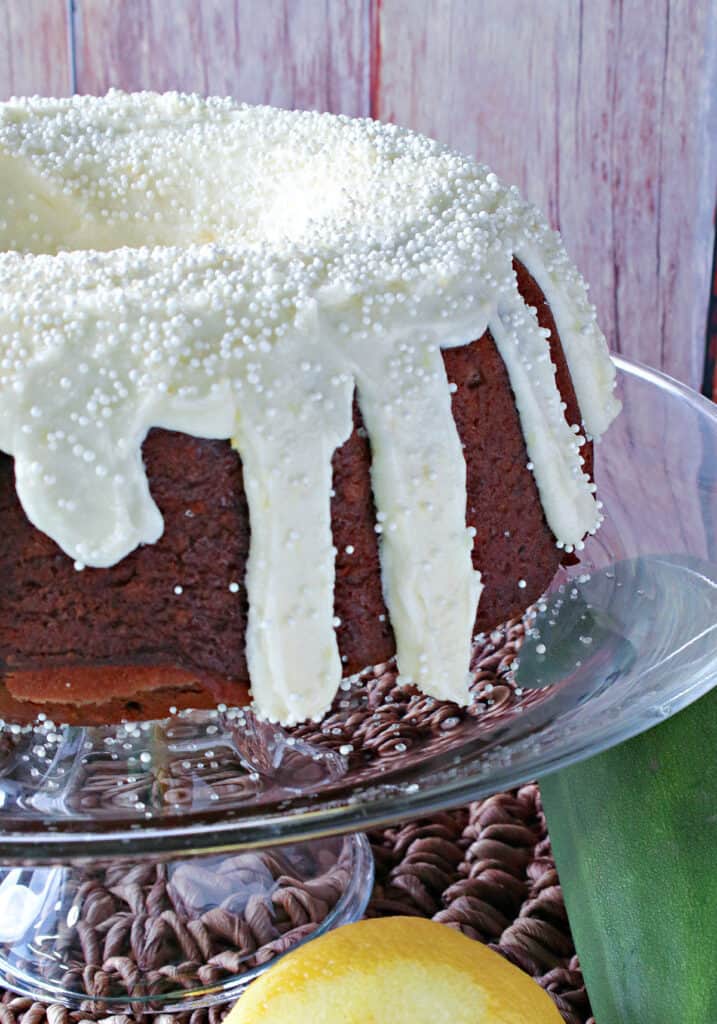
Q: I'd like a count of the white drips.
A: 5